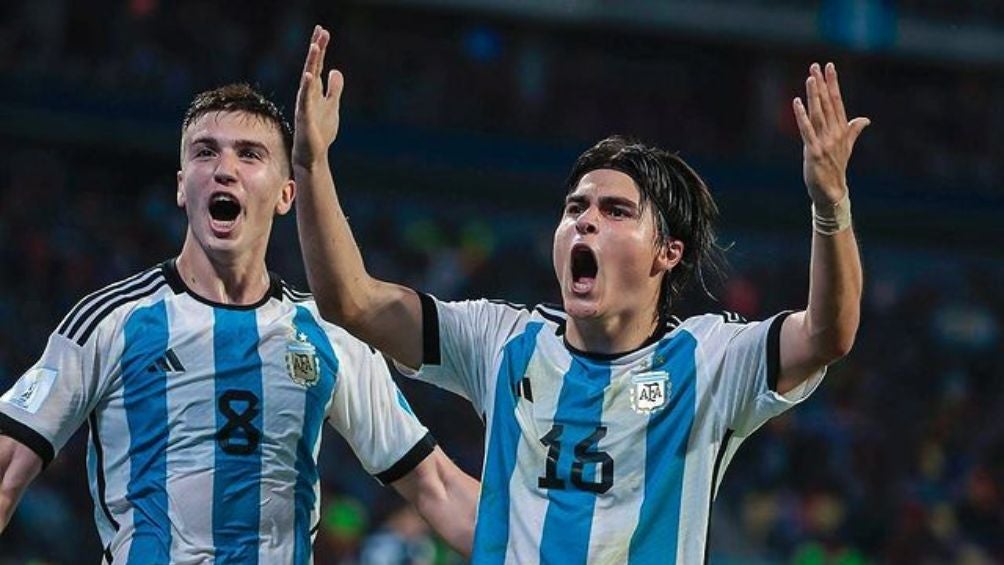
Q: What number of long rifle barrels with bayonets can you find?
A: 0